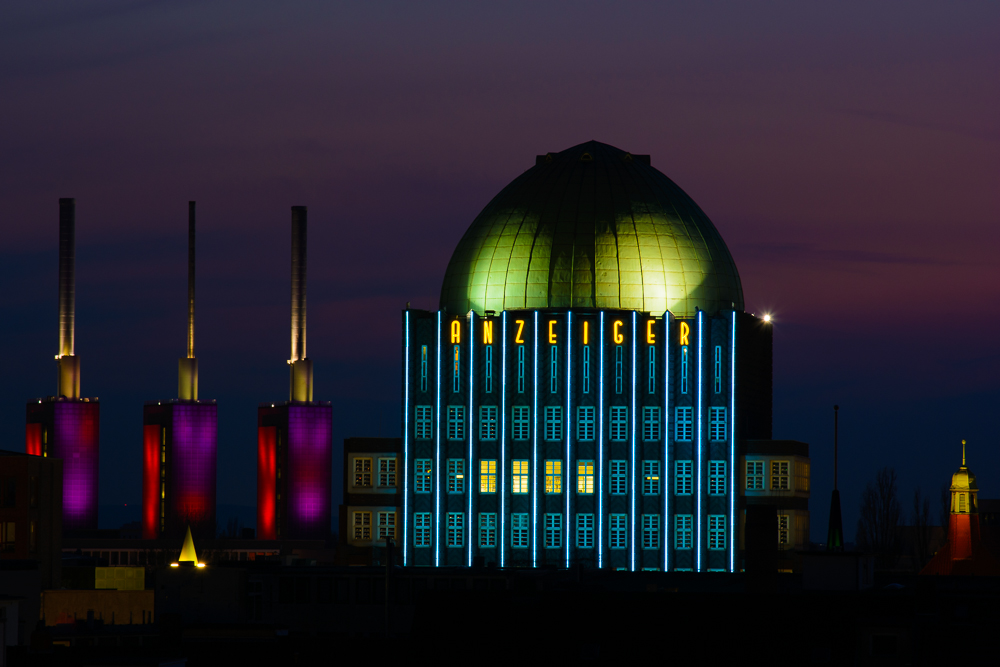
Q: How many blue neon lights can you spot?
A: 11